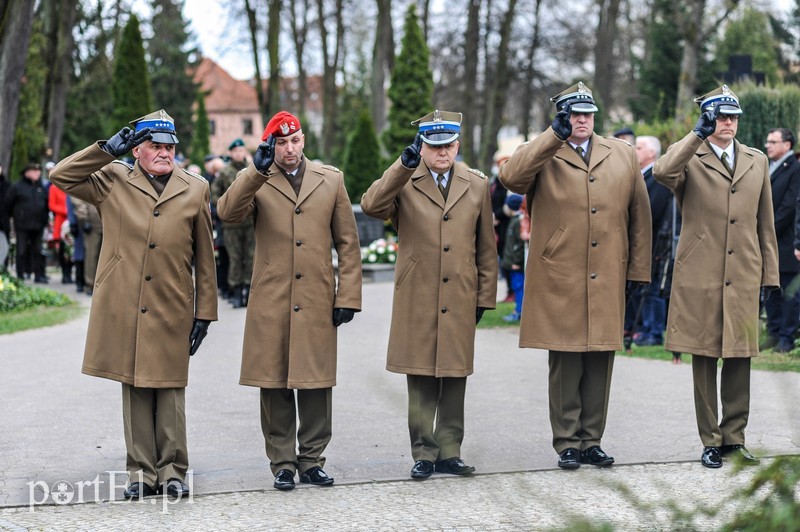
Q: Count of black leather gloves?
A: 10